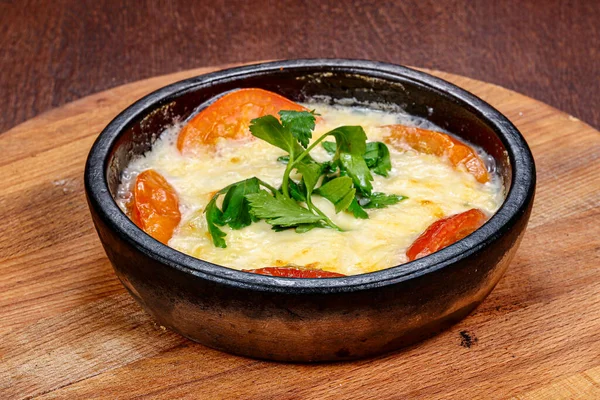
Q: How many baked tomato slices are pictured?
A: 5